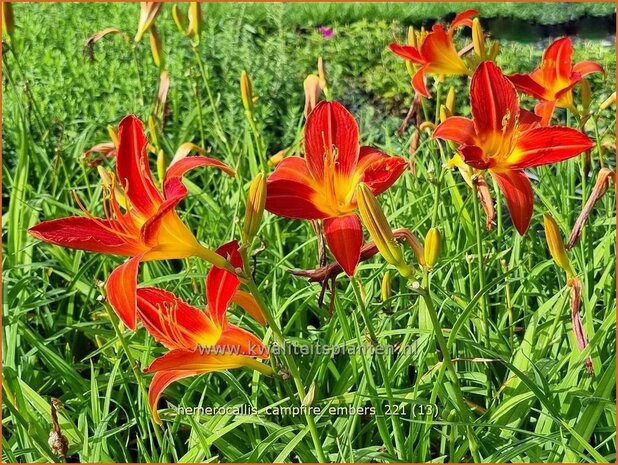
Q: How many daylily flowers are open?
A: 6